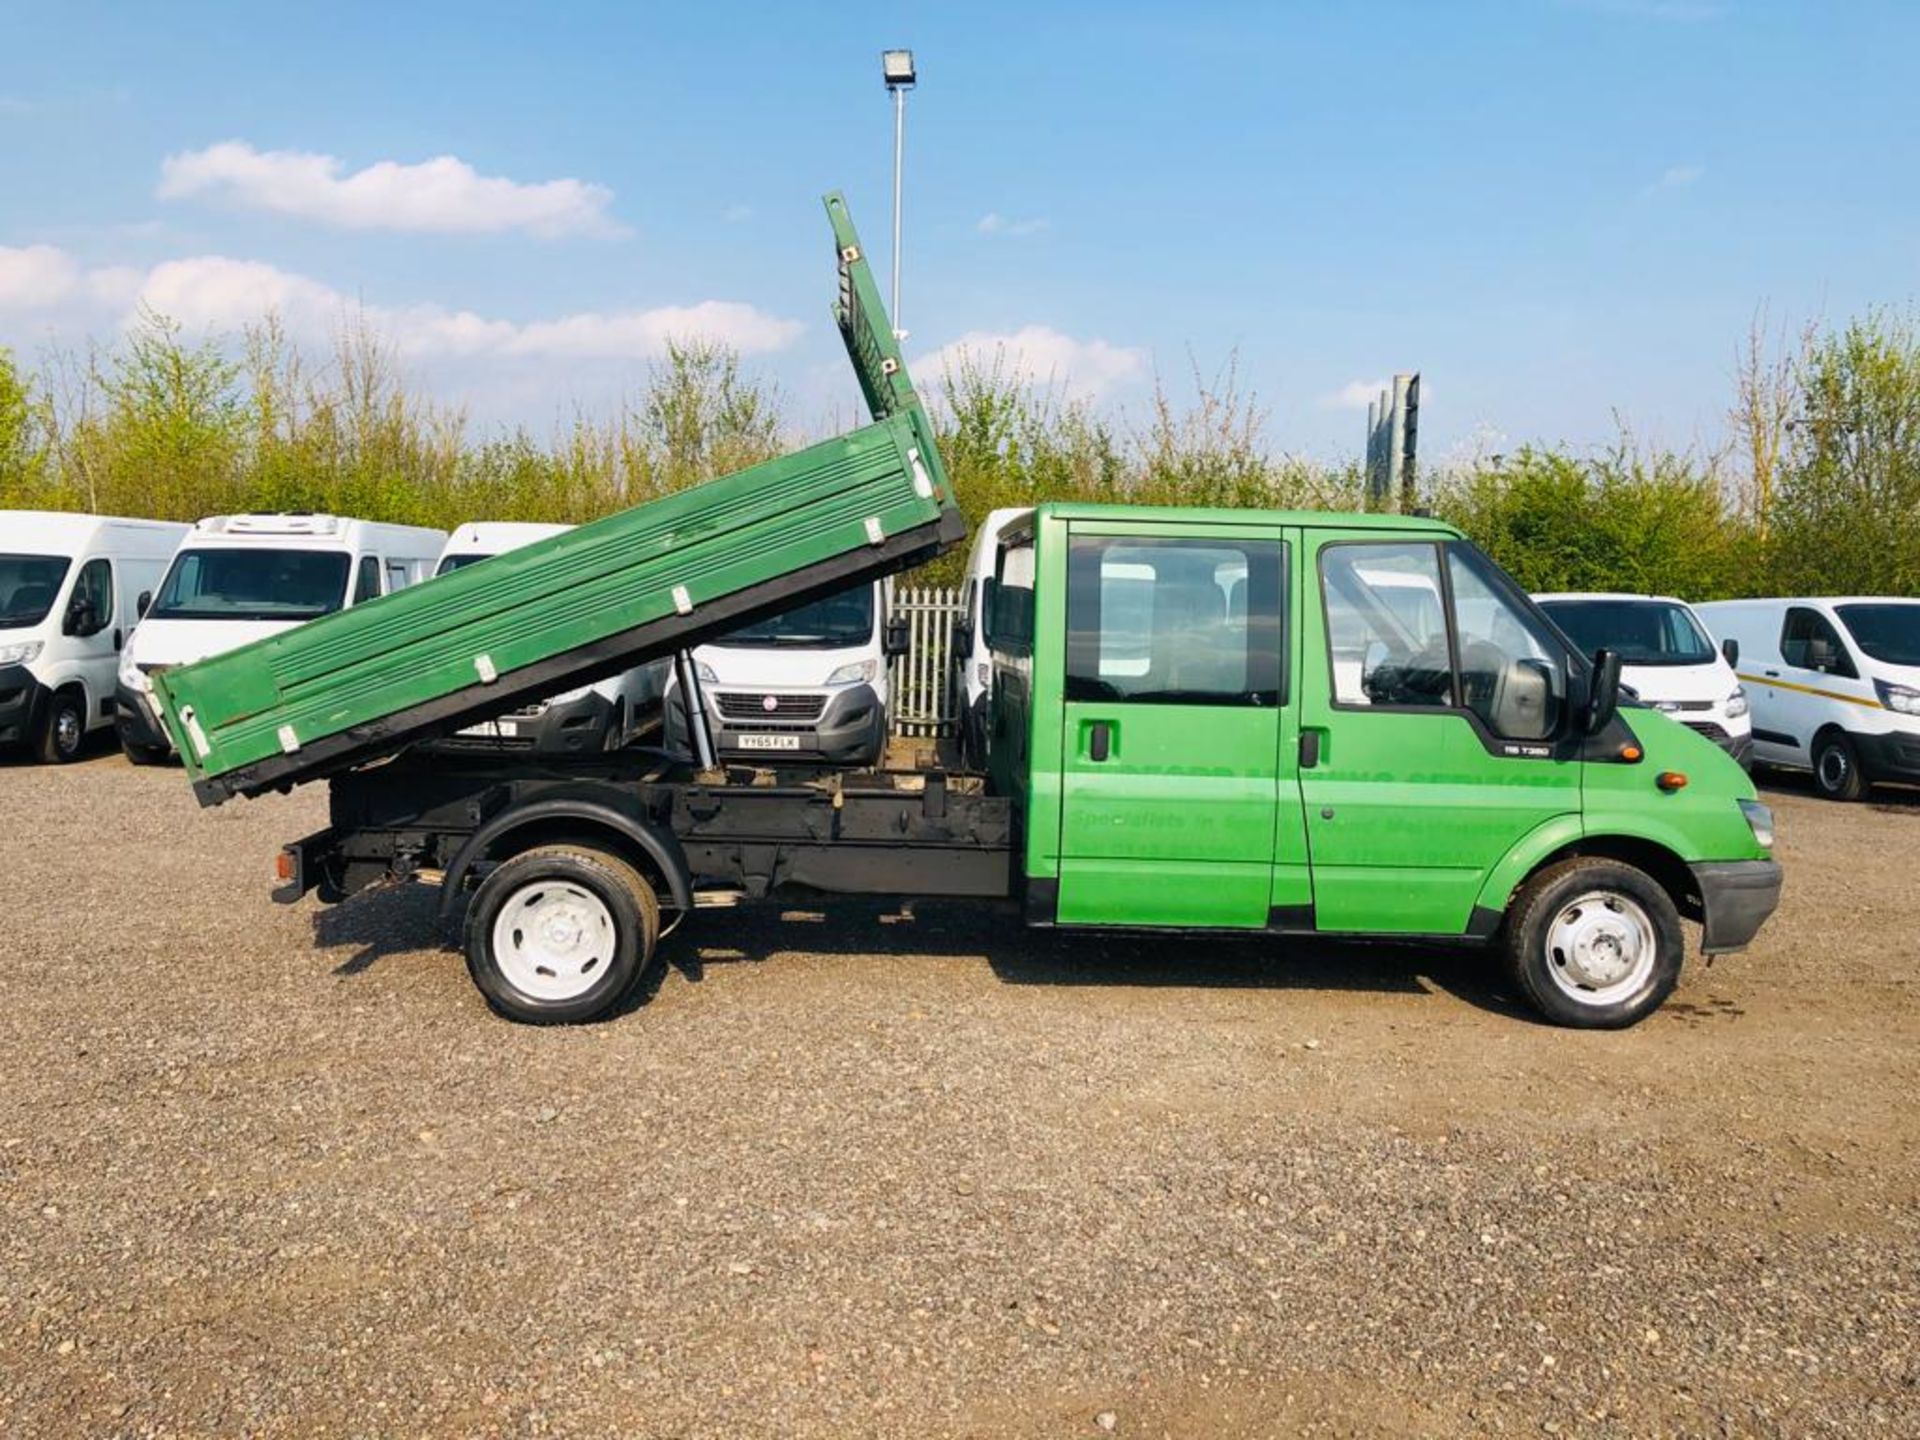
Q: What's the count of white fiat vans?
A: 1